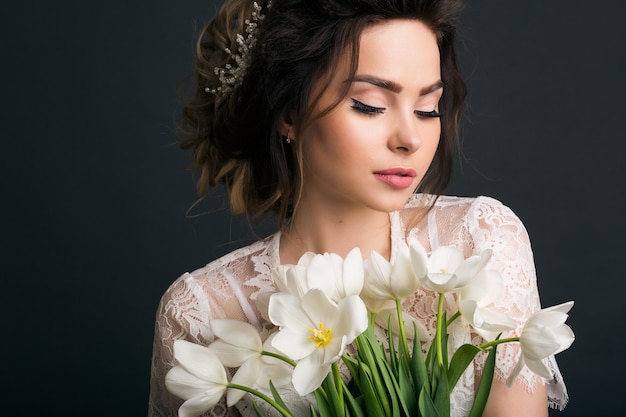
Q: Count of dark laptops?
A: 0